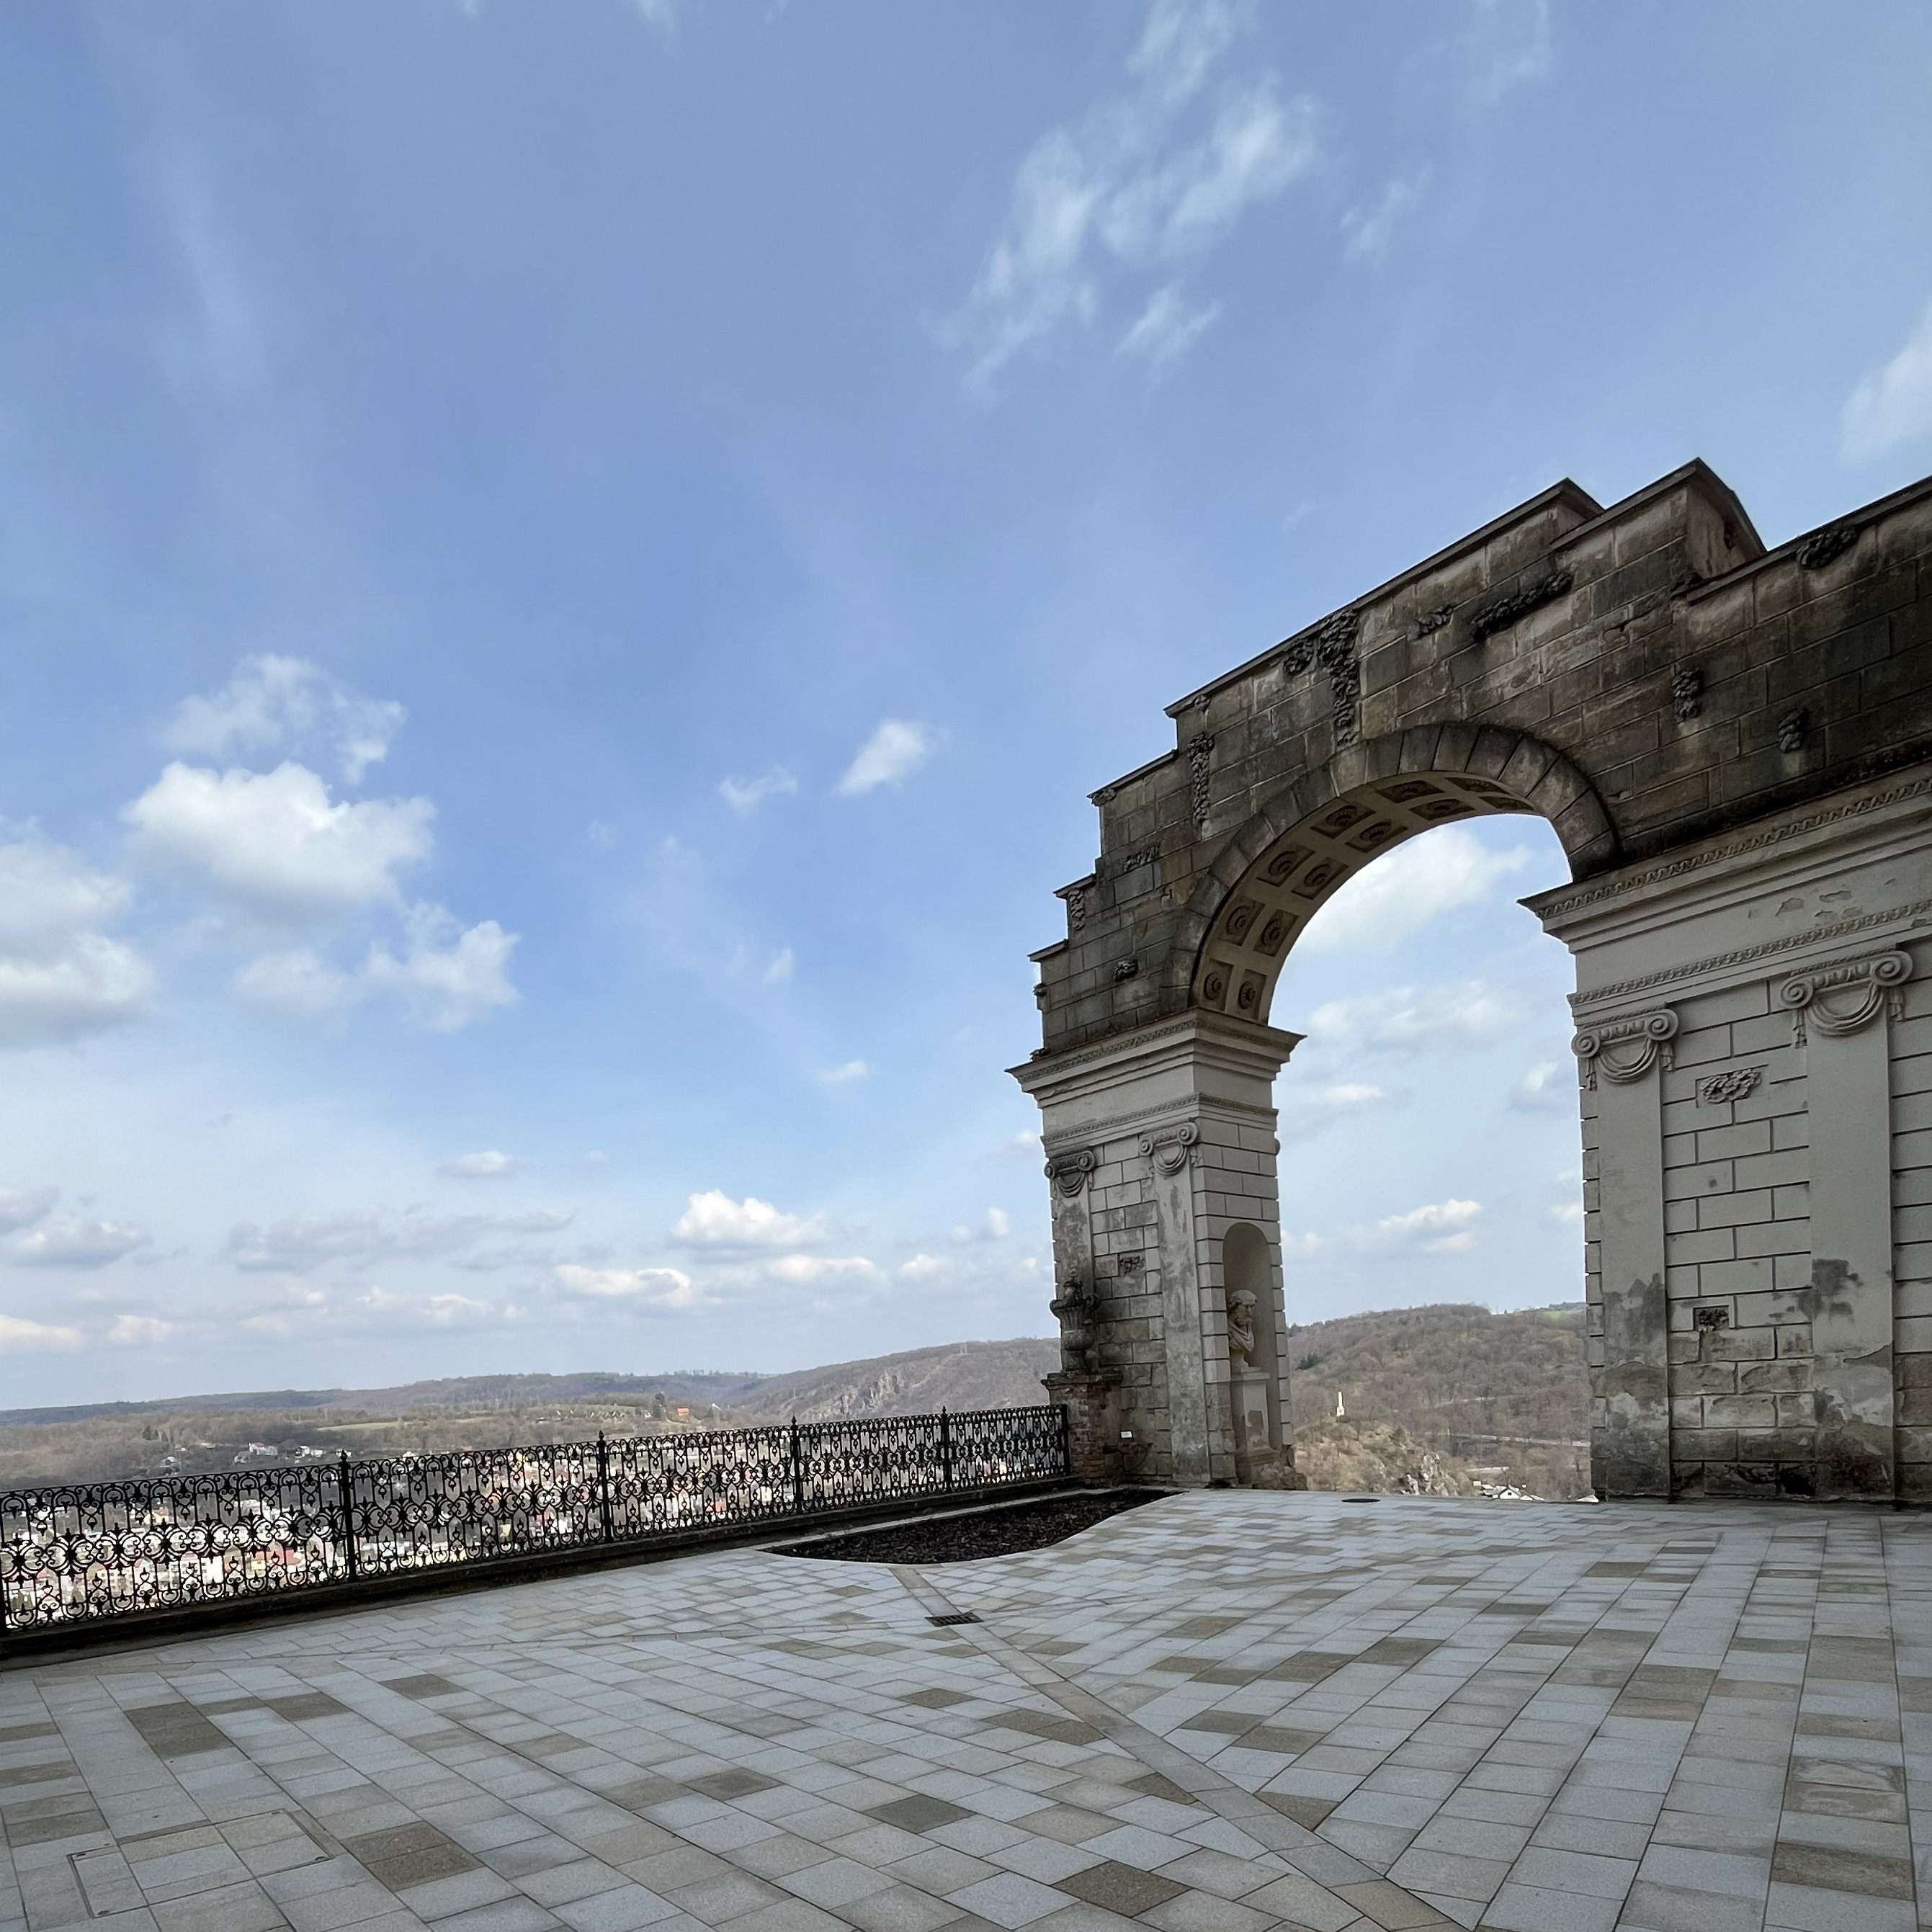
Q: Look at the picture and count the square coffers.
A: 12